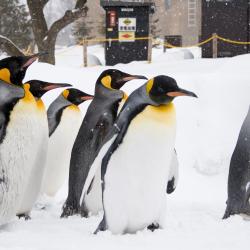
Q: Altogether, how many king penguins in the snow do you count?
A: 6